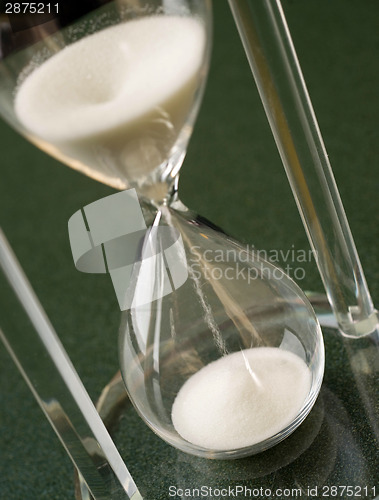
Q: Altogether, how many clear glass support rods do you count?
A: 2